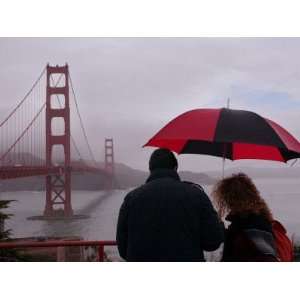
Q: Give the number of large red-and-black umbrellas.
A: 1